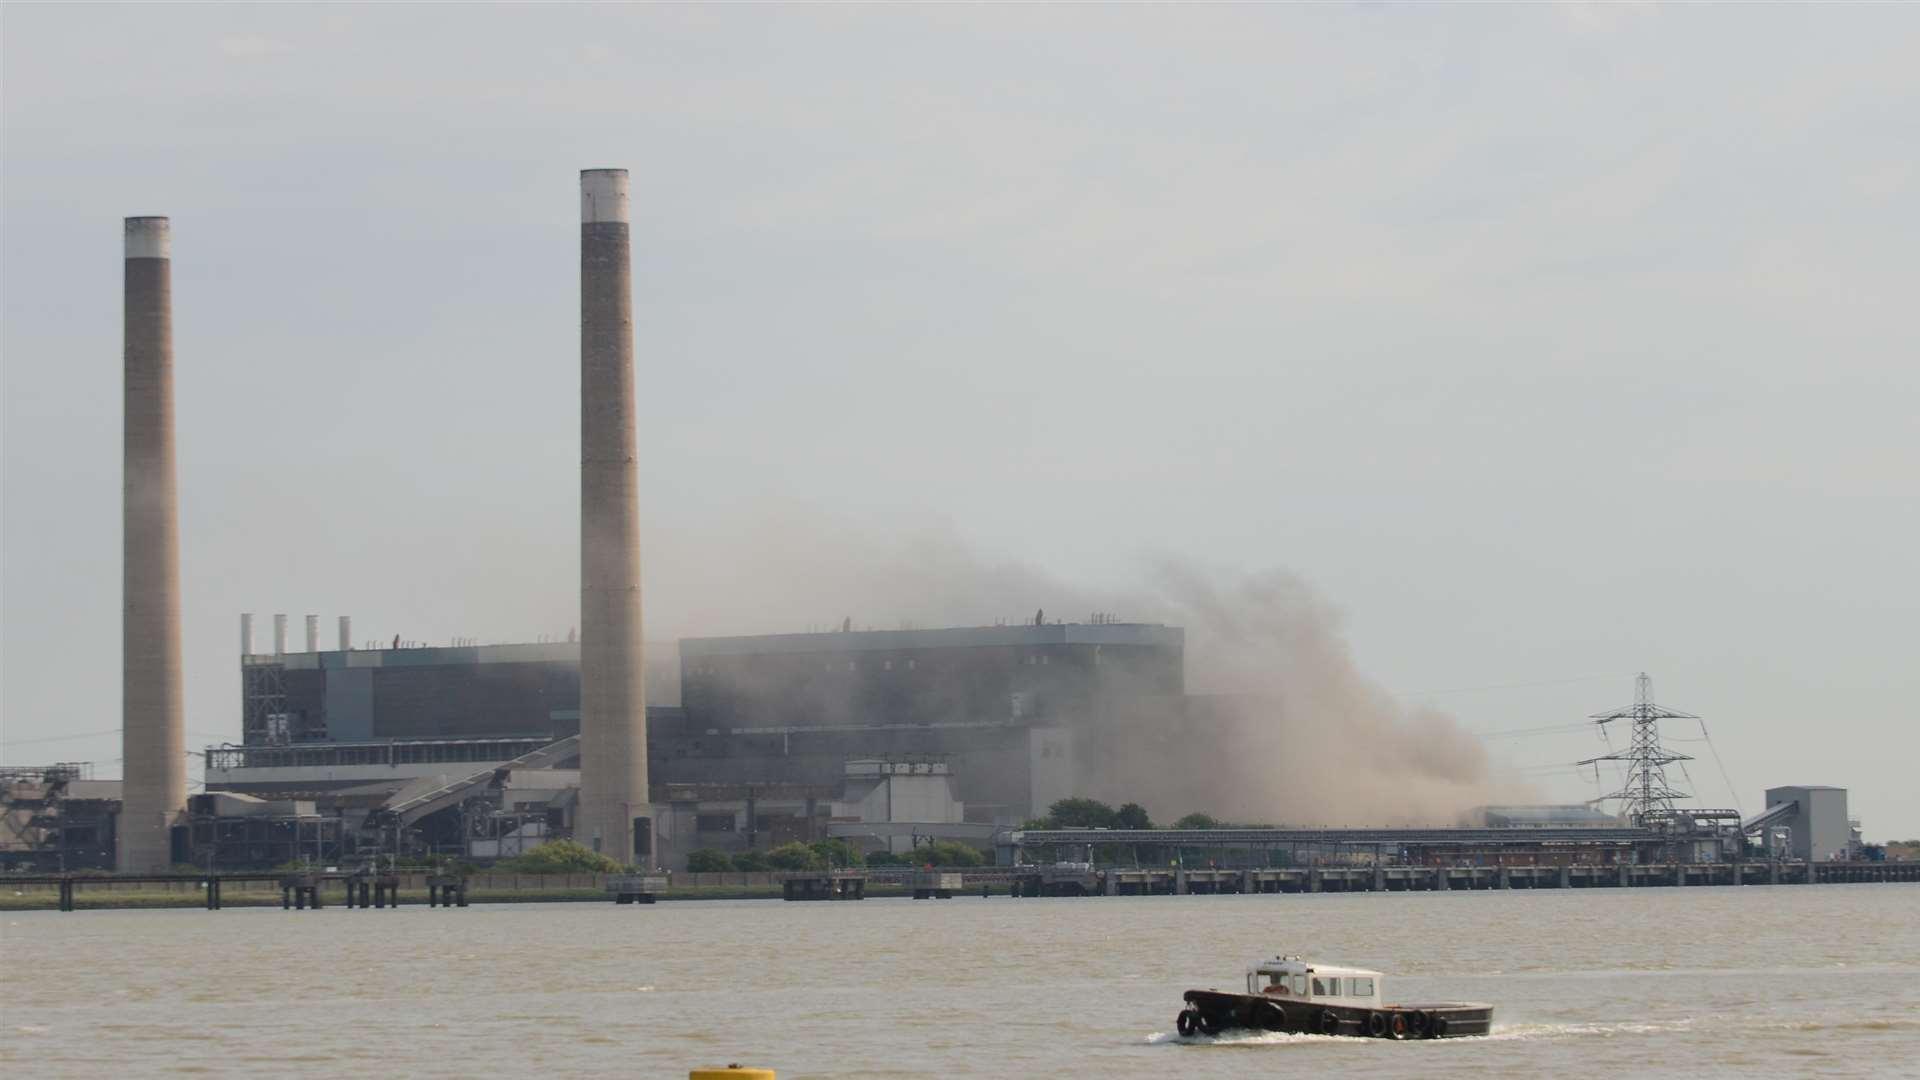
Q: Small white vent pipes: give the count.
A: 4